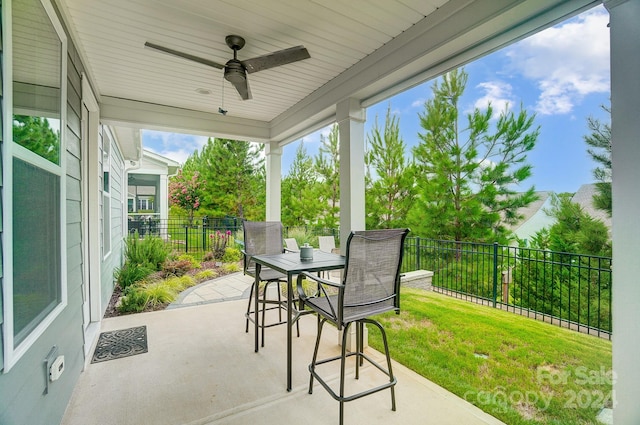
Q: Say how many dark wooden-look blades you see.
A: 3